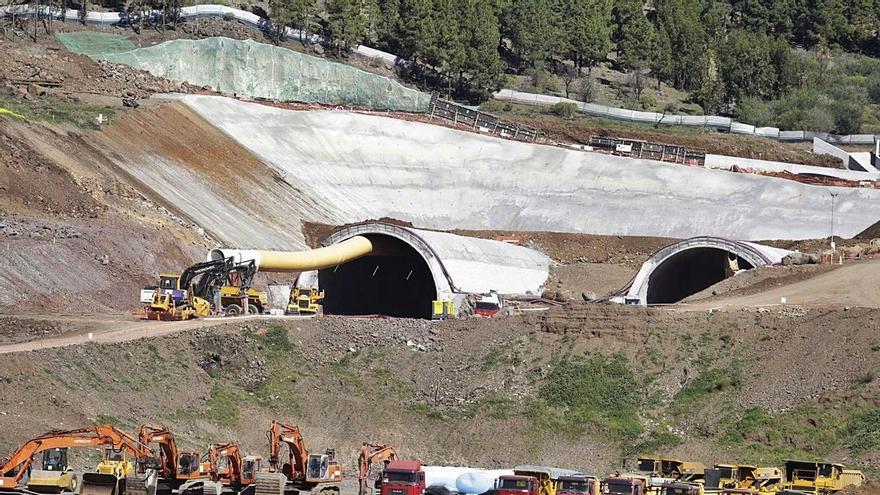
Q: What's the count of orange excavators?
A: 5